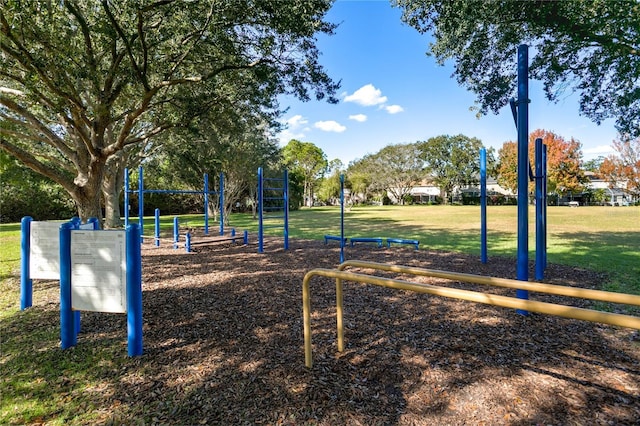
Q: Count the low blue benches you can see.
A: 3